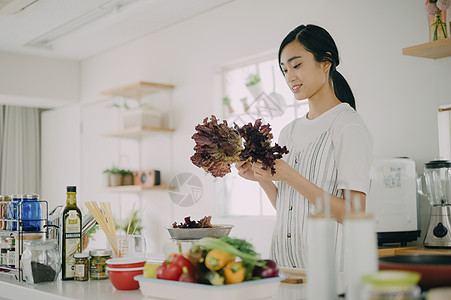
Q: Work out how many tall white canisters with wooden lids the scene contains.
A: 2